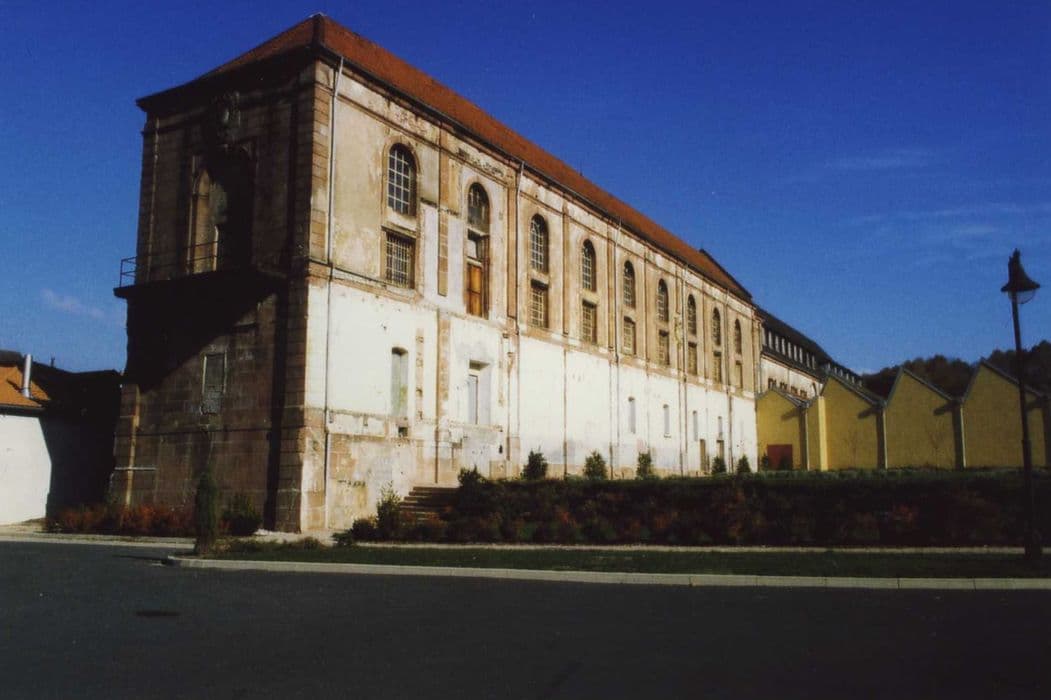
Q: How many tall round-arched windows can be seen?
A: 9